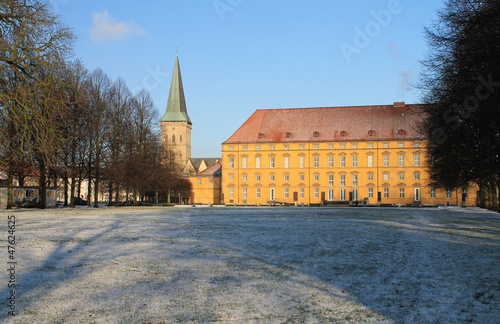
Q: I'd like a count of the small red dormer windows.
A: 6